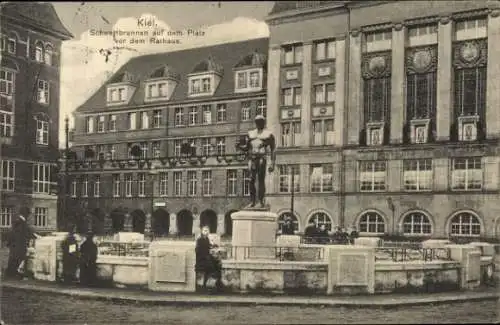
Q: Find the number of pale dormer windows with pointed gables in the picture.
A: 4